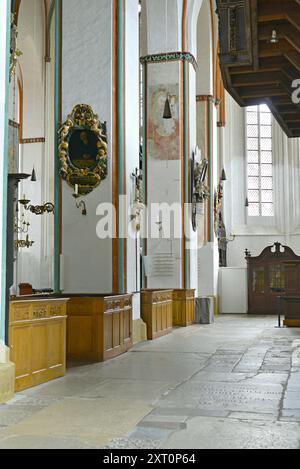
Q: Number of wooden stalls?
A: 4